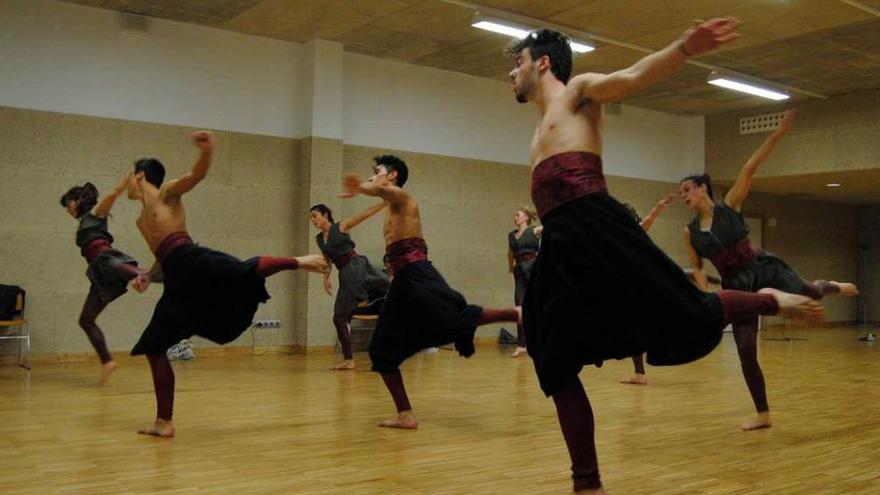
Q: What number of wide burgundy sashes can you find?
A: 7